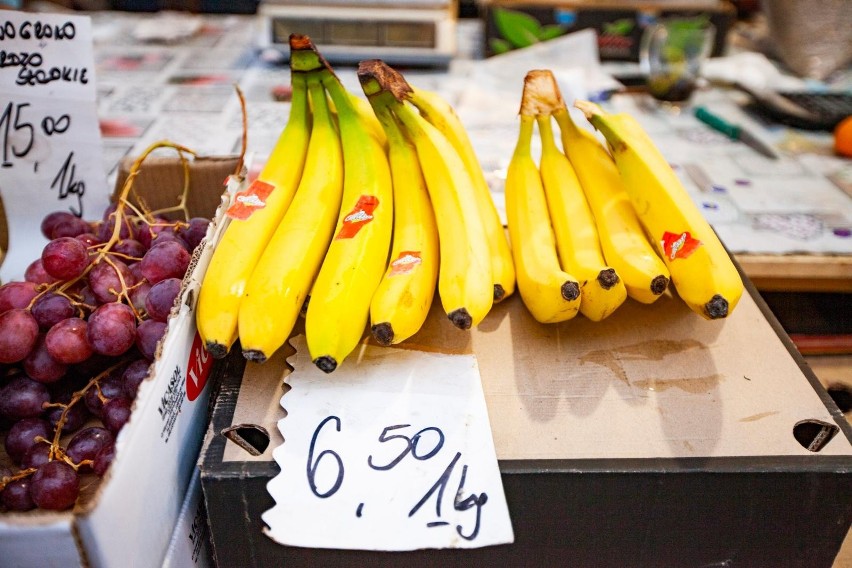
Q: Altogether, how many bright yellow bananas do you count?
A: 11